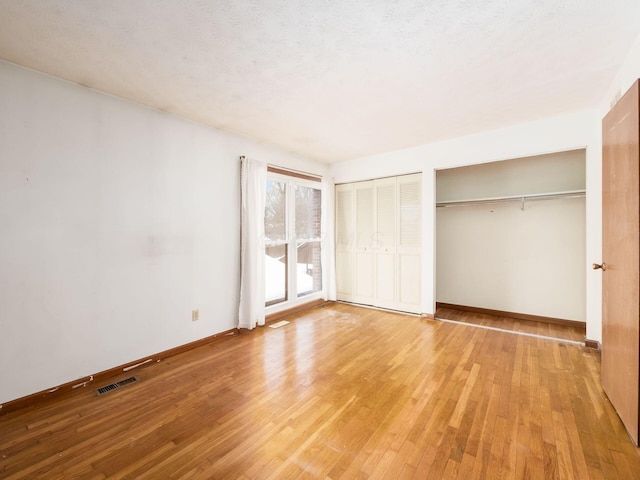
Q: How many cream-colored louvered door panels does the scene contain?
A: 4